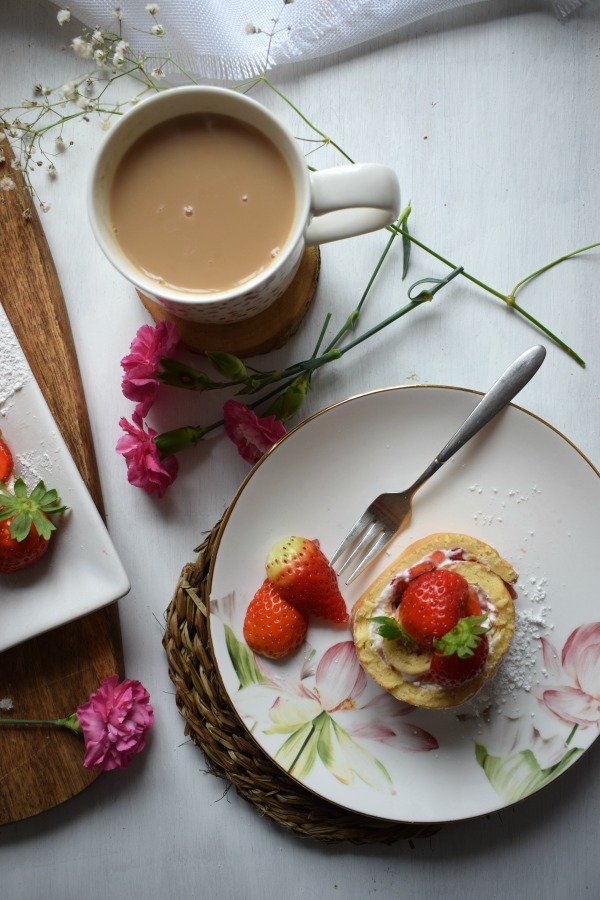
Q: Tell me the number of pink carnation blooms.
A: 4